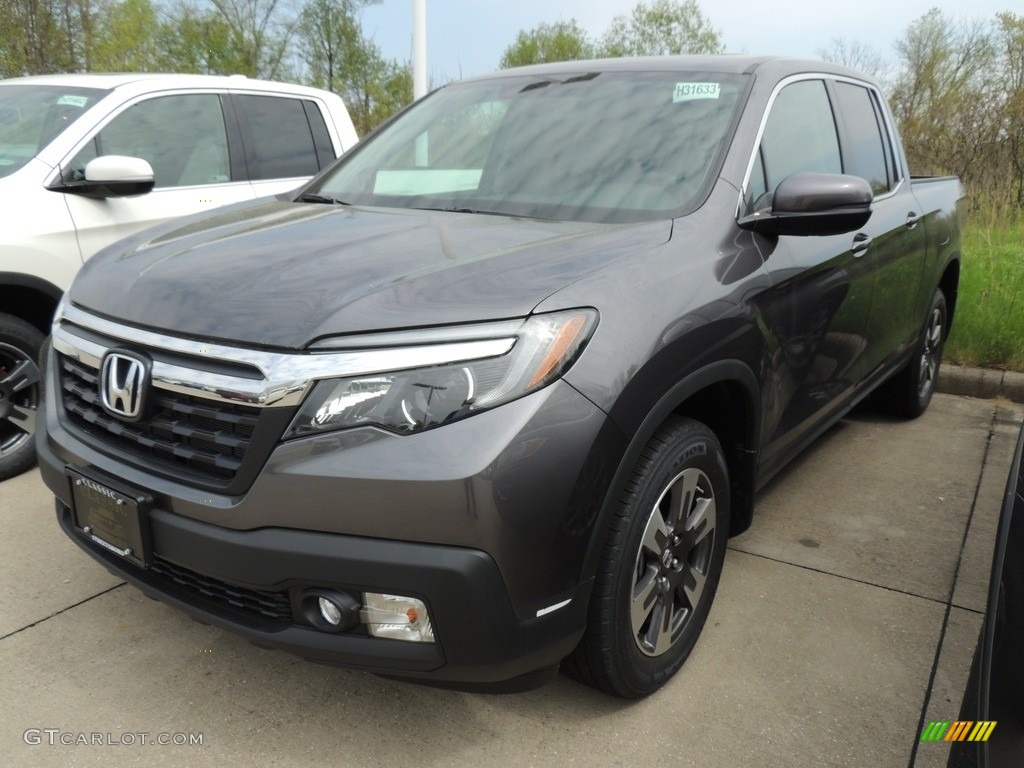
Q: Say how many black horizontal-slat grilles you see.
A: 2